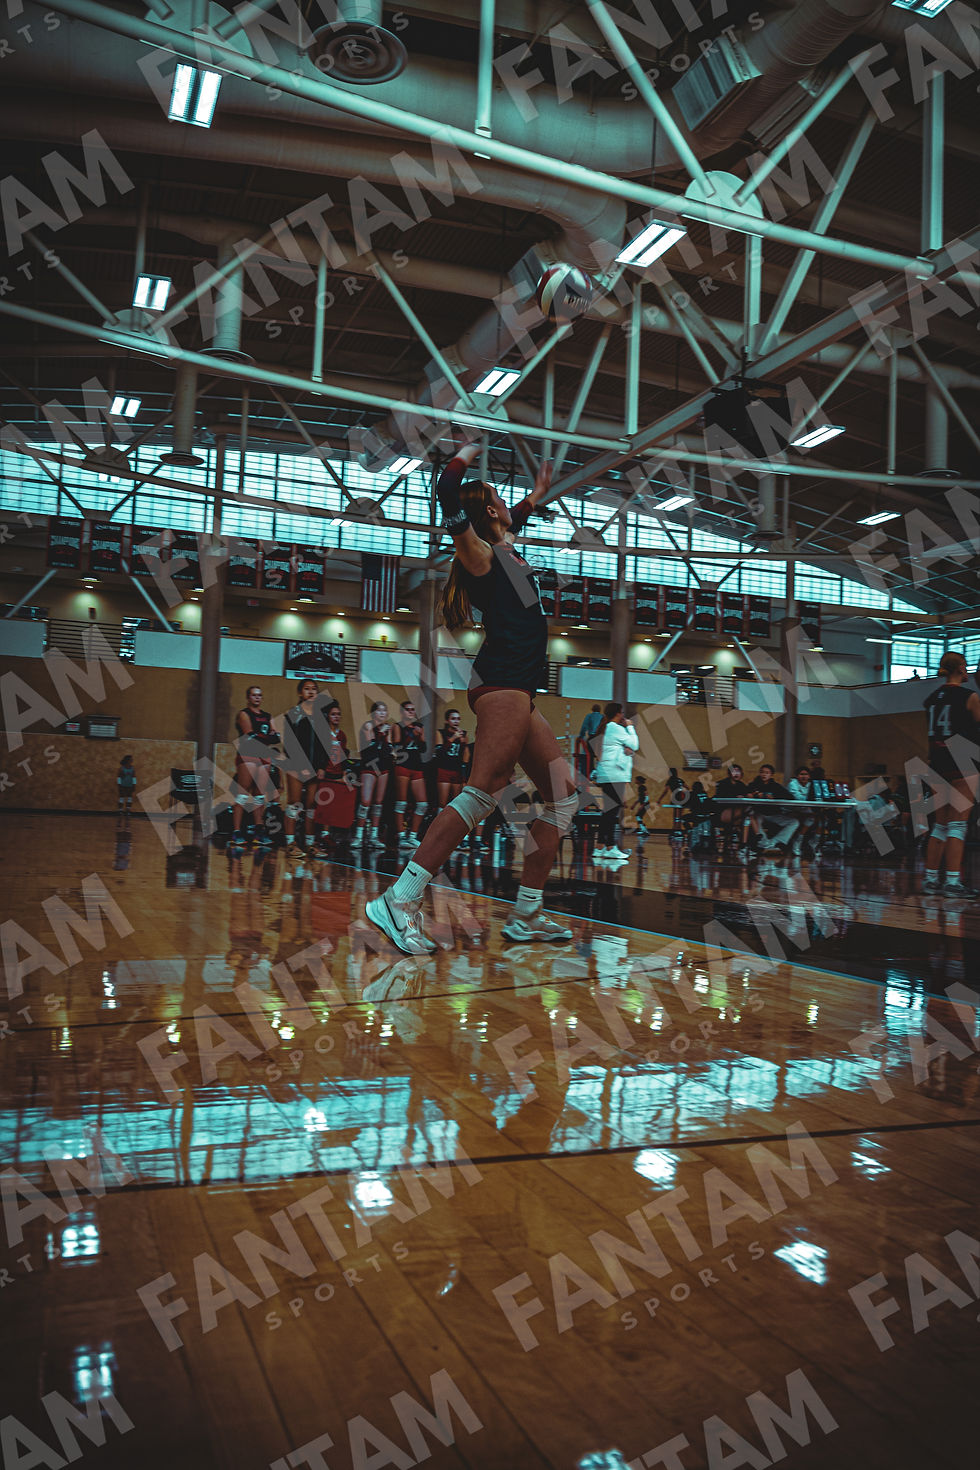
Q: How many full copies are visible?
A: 10